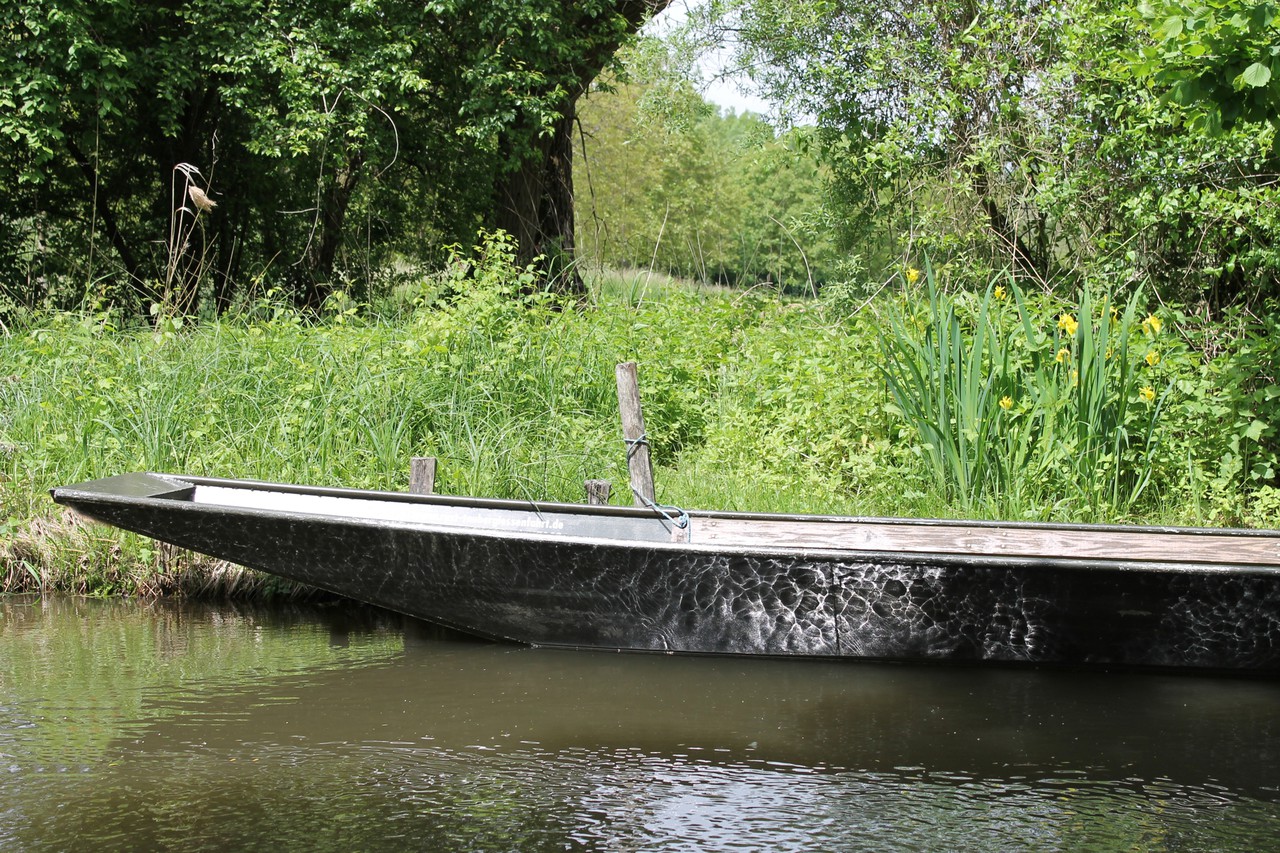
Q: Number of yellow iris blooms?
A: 11